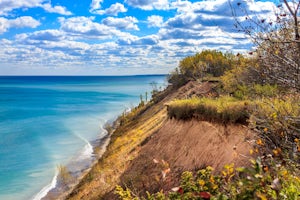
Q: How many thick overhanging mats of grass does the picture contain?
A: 1